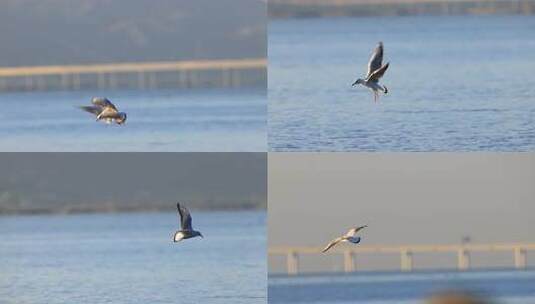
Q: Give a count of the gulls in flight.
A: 4